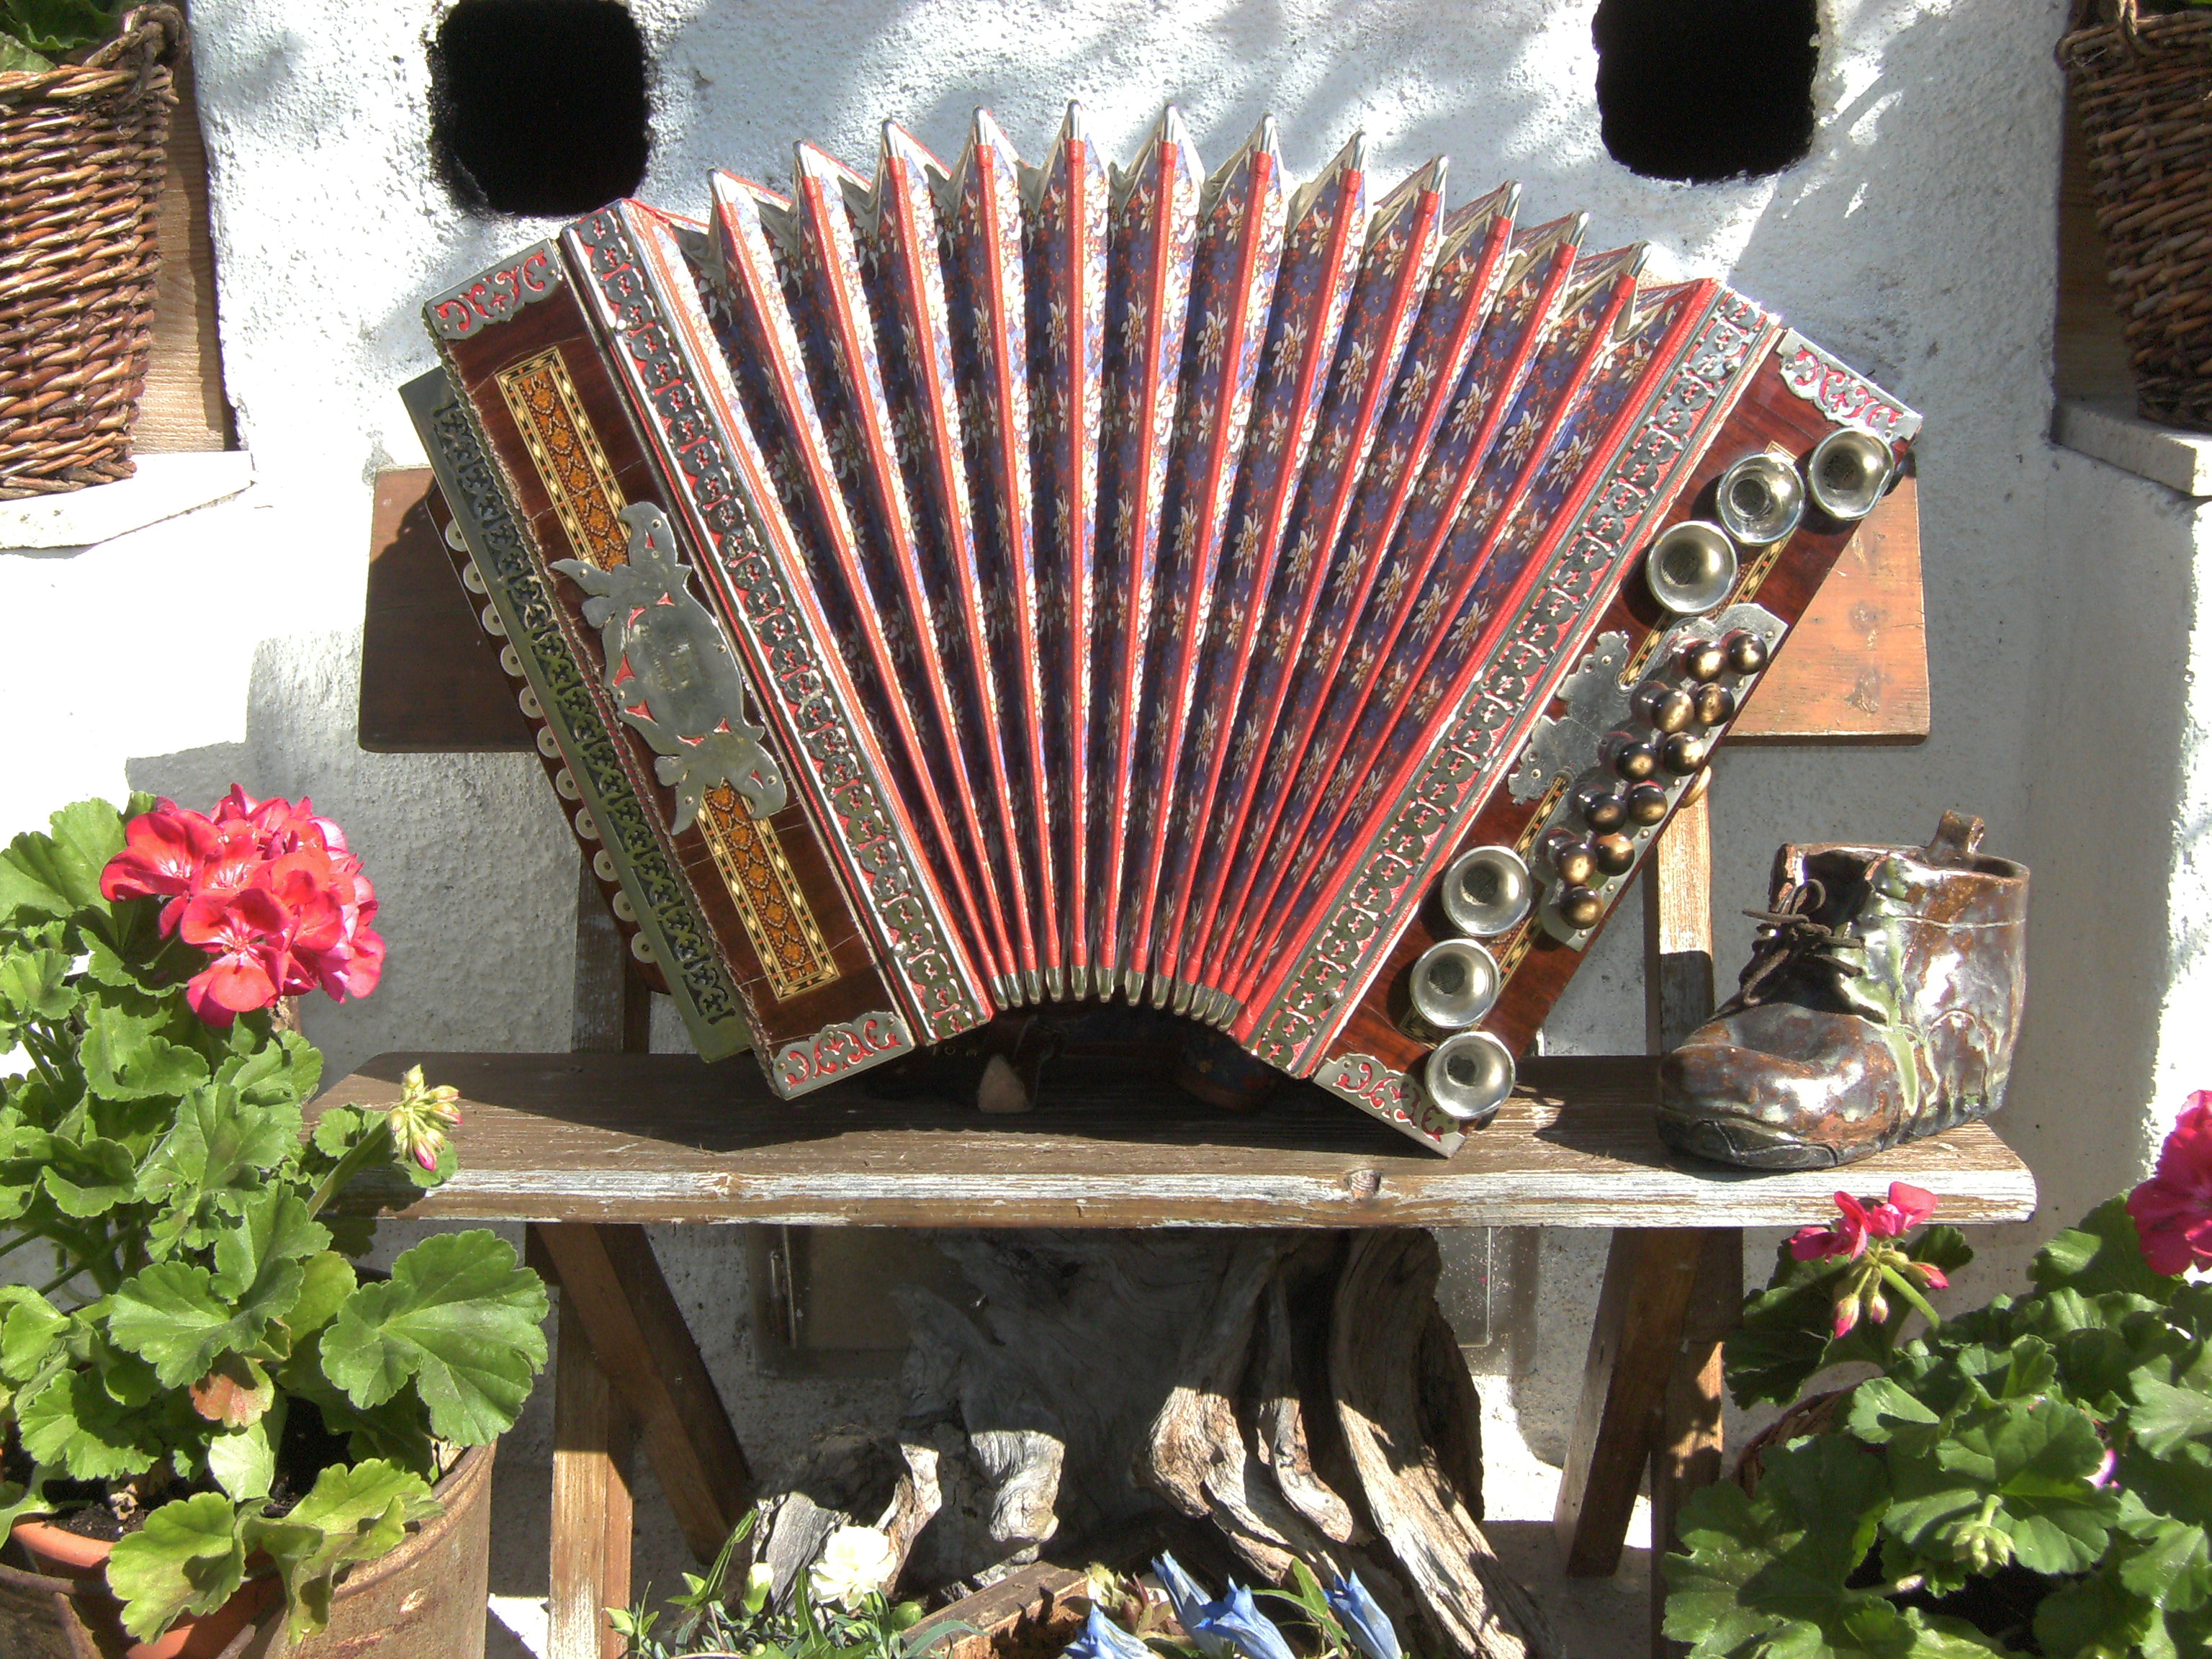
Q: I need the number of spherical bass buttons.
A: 11